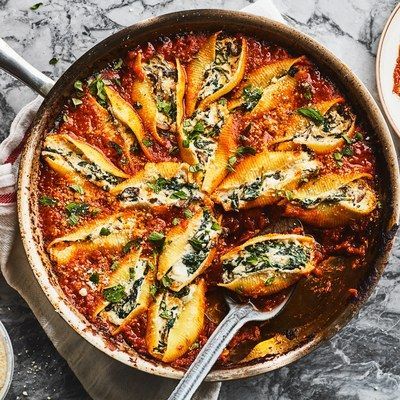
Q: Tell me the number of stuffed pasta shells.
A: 15